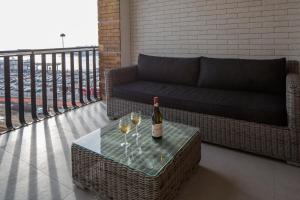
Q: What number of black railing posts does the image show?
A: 10